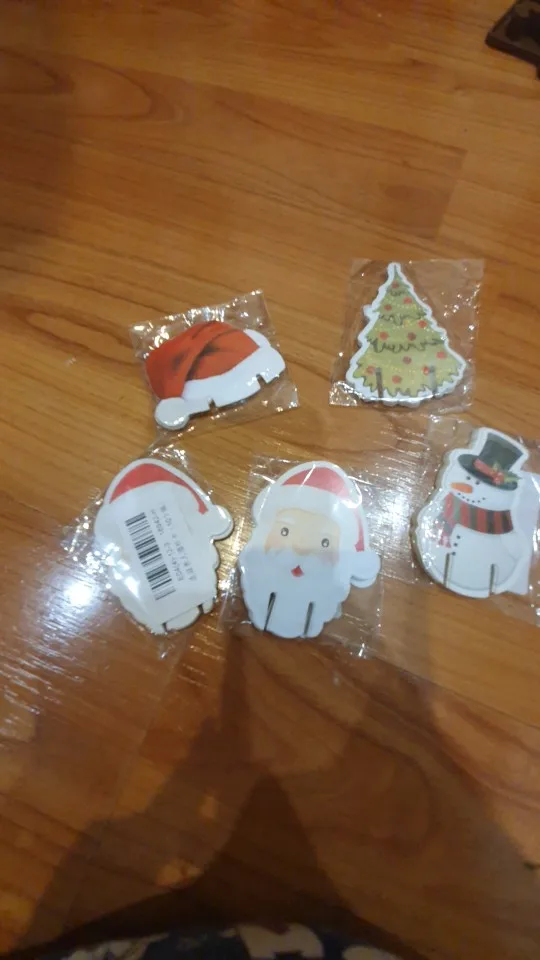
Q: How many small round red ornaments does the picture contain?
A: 11